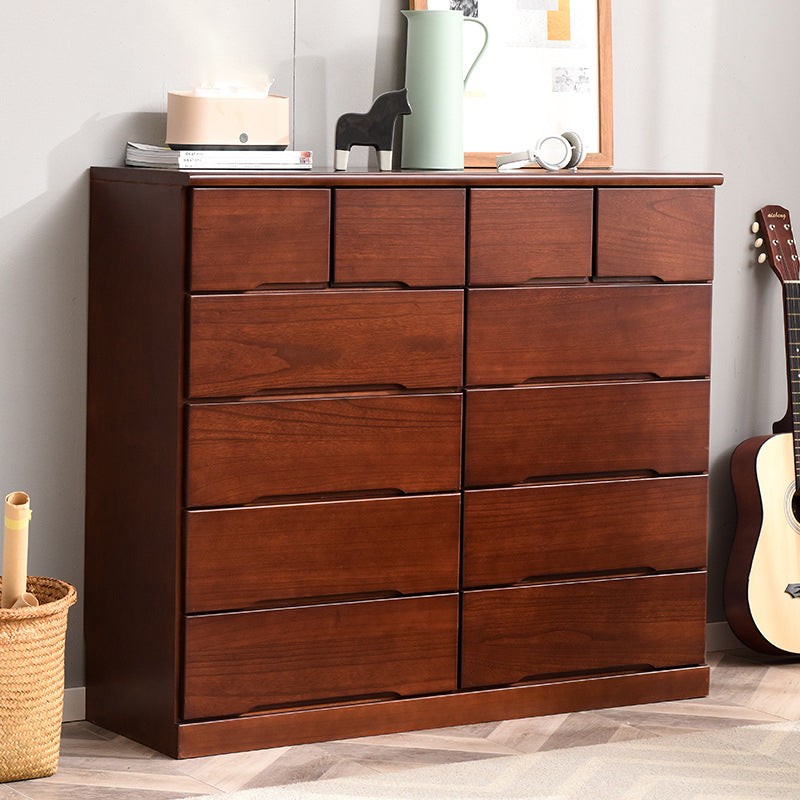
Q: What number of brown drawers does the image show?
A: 12